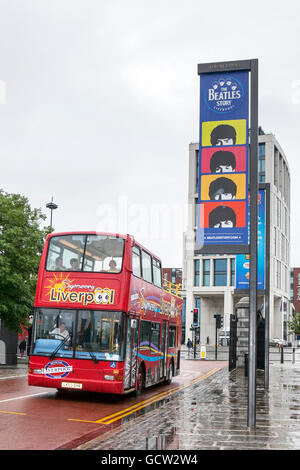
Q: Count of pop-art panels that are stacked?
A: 4